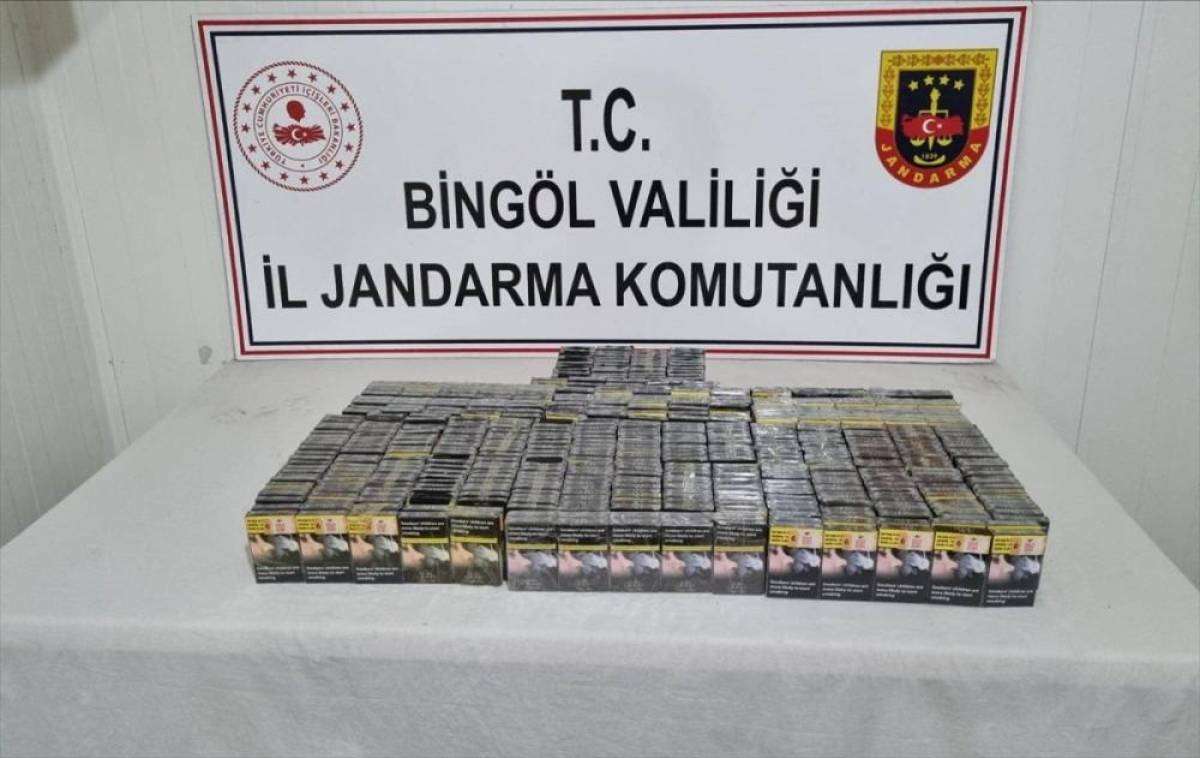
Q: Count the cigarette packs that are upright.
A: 15